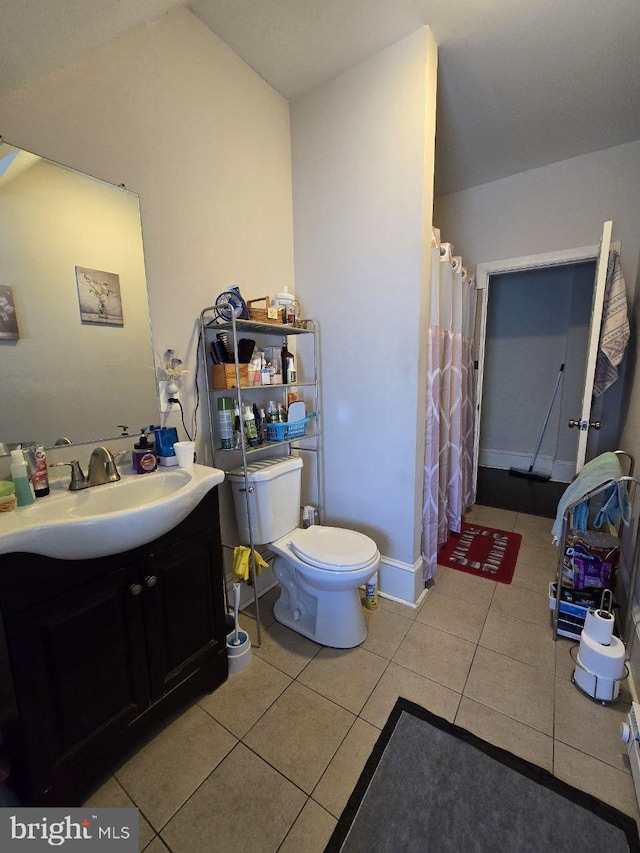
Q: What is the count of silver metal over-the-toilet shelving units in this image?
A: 1